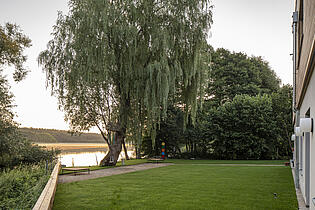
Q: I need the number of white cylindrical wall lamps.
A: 3